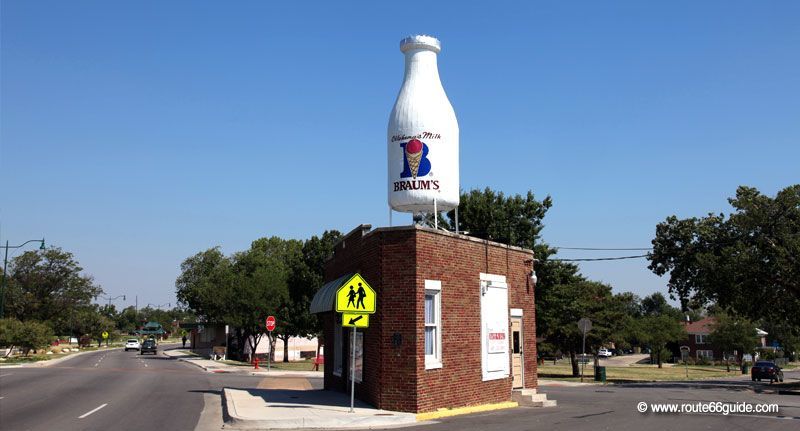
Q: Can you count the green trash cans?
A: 2